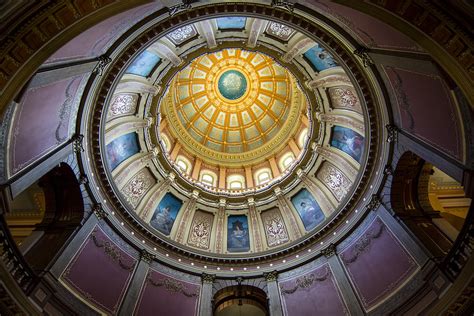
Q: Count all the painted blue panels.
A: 8